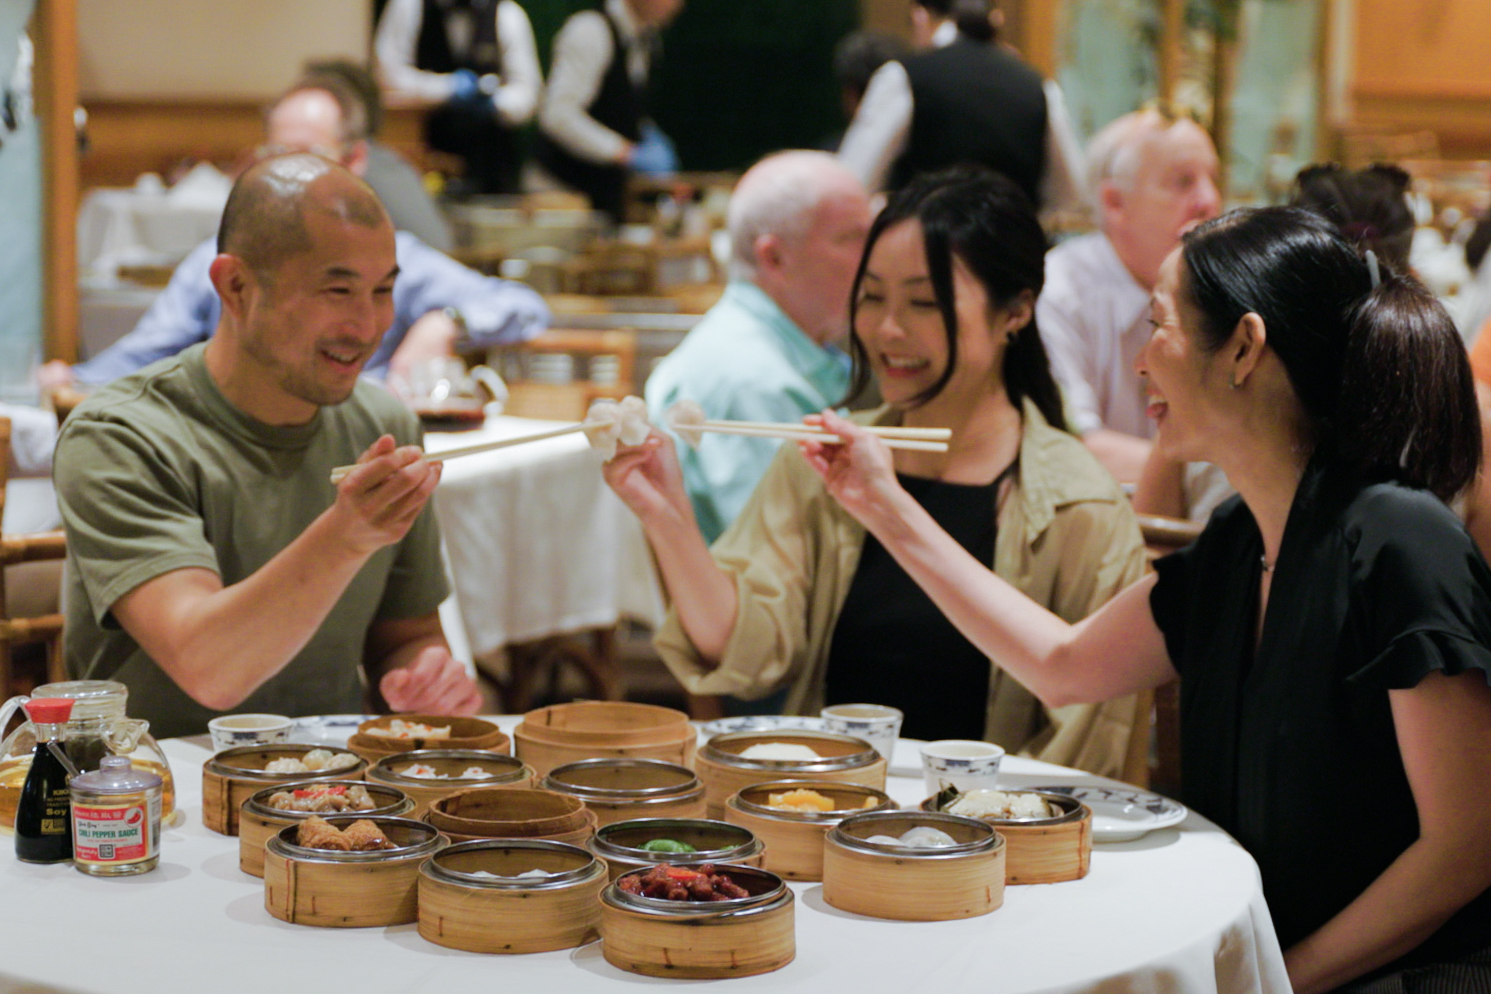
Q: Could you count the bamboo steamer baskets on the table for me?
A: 15